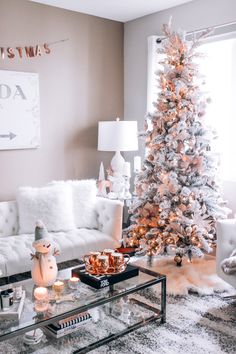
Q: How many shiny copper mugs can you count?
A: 4